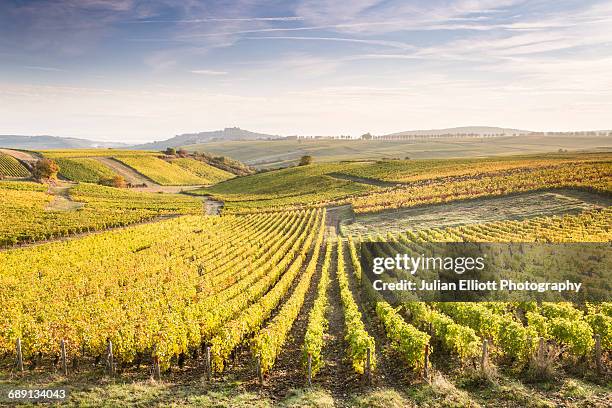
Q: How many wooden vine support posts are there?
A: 12